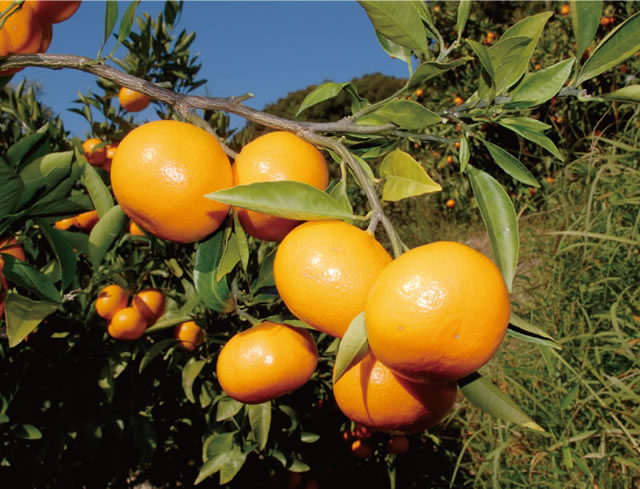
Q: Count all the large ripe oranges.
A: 6